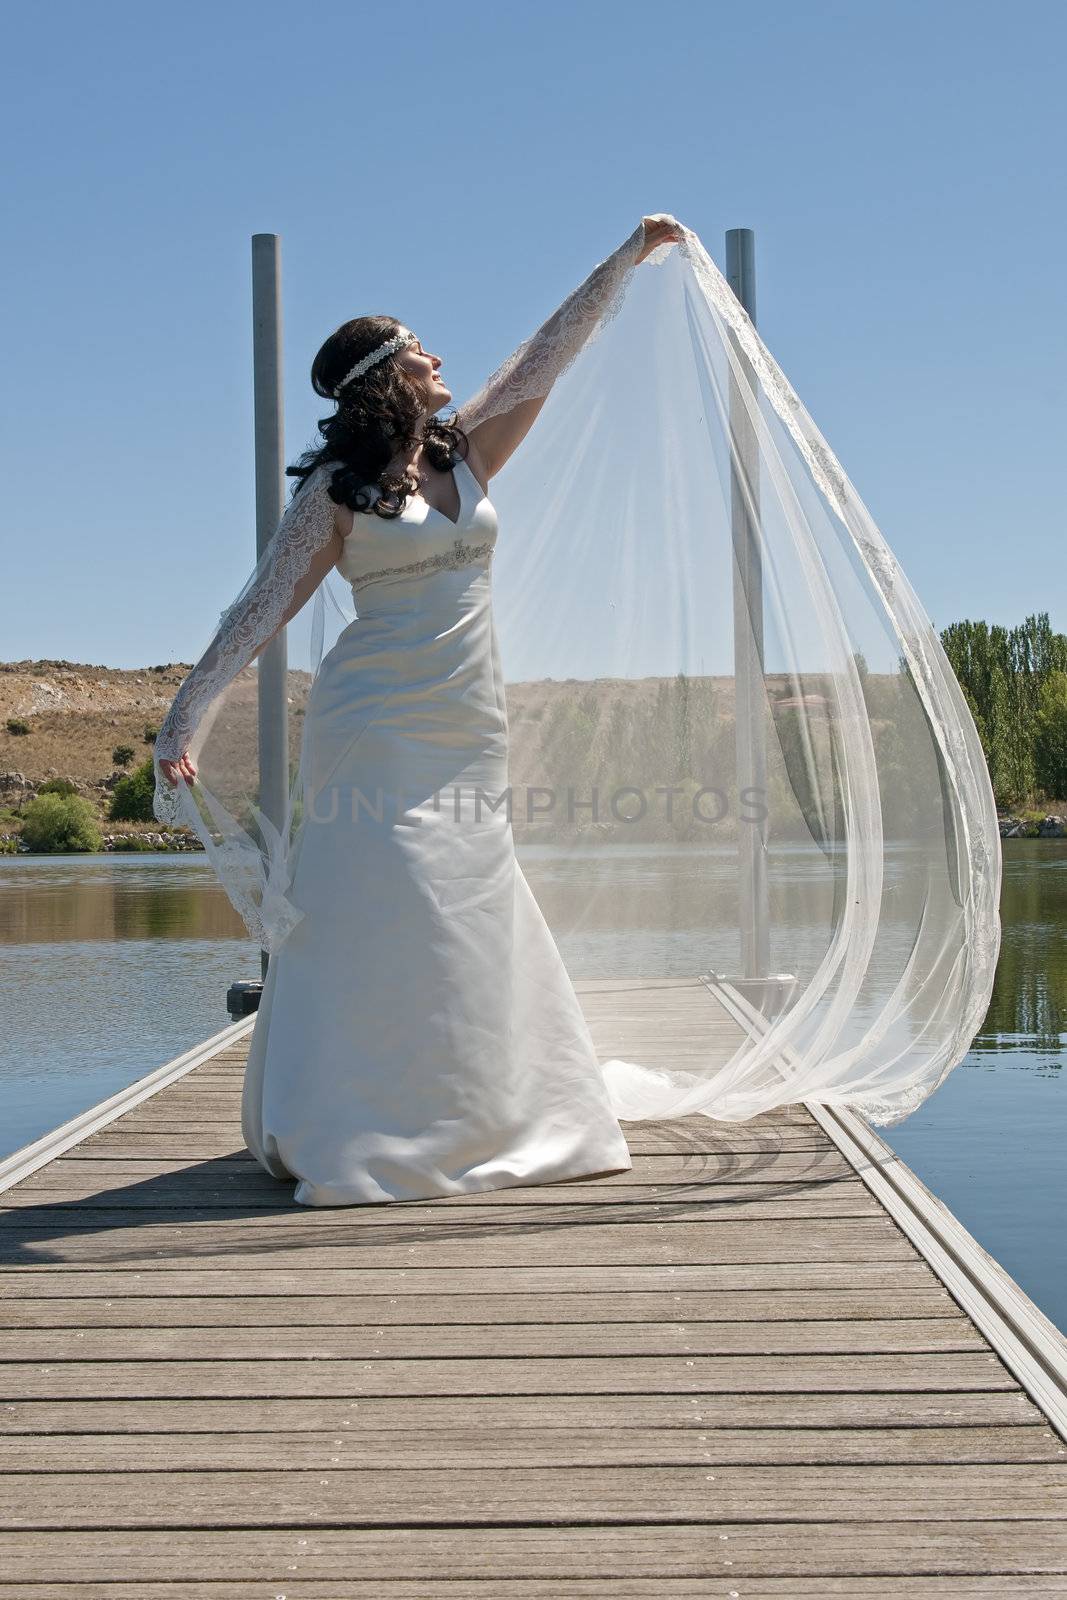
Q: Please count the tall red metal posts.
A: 0